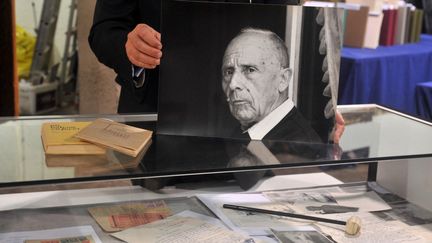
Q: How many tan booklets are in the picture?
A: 2